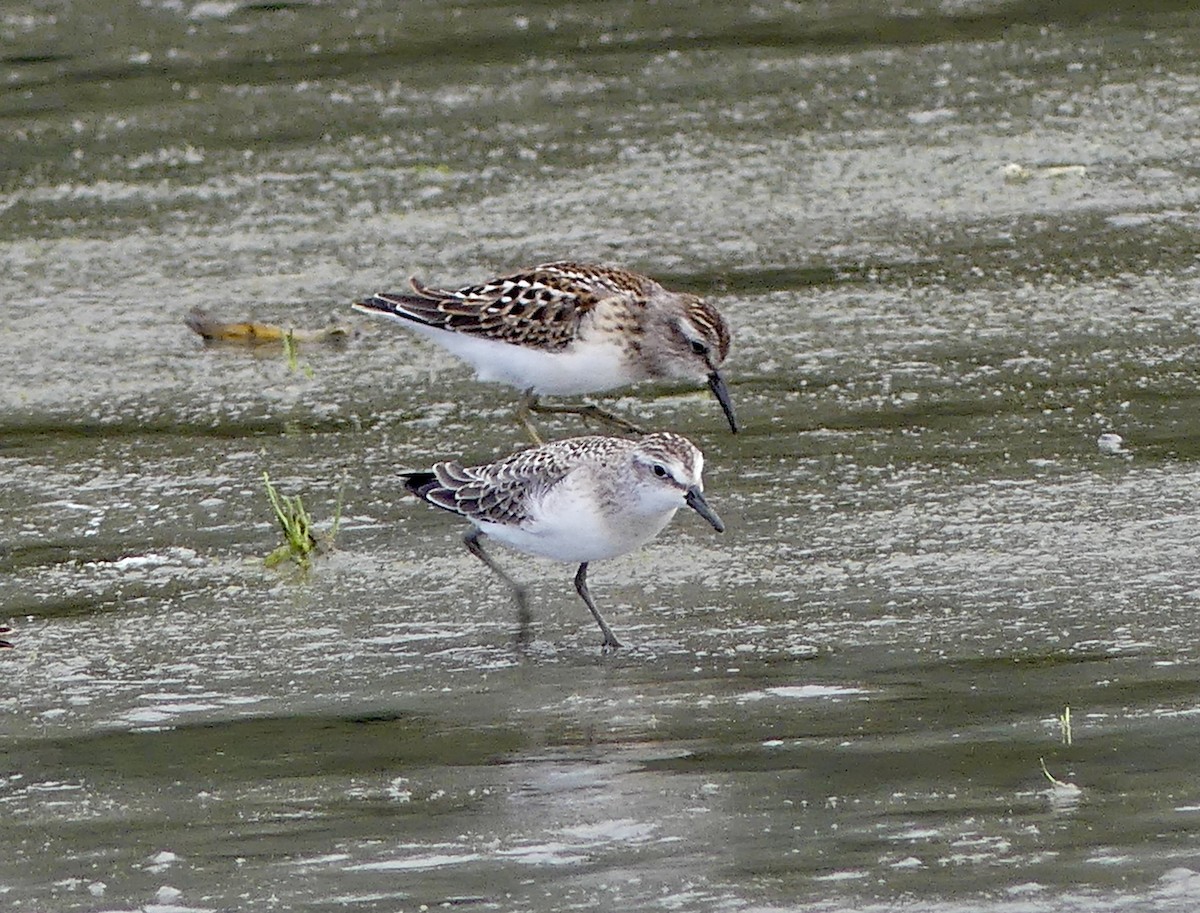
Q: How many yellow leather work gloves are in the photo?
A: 0